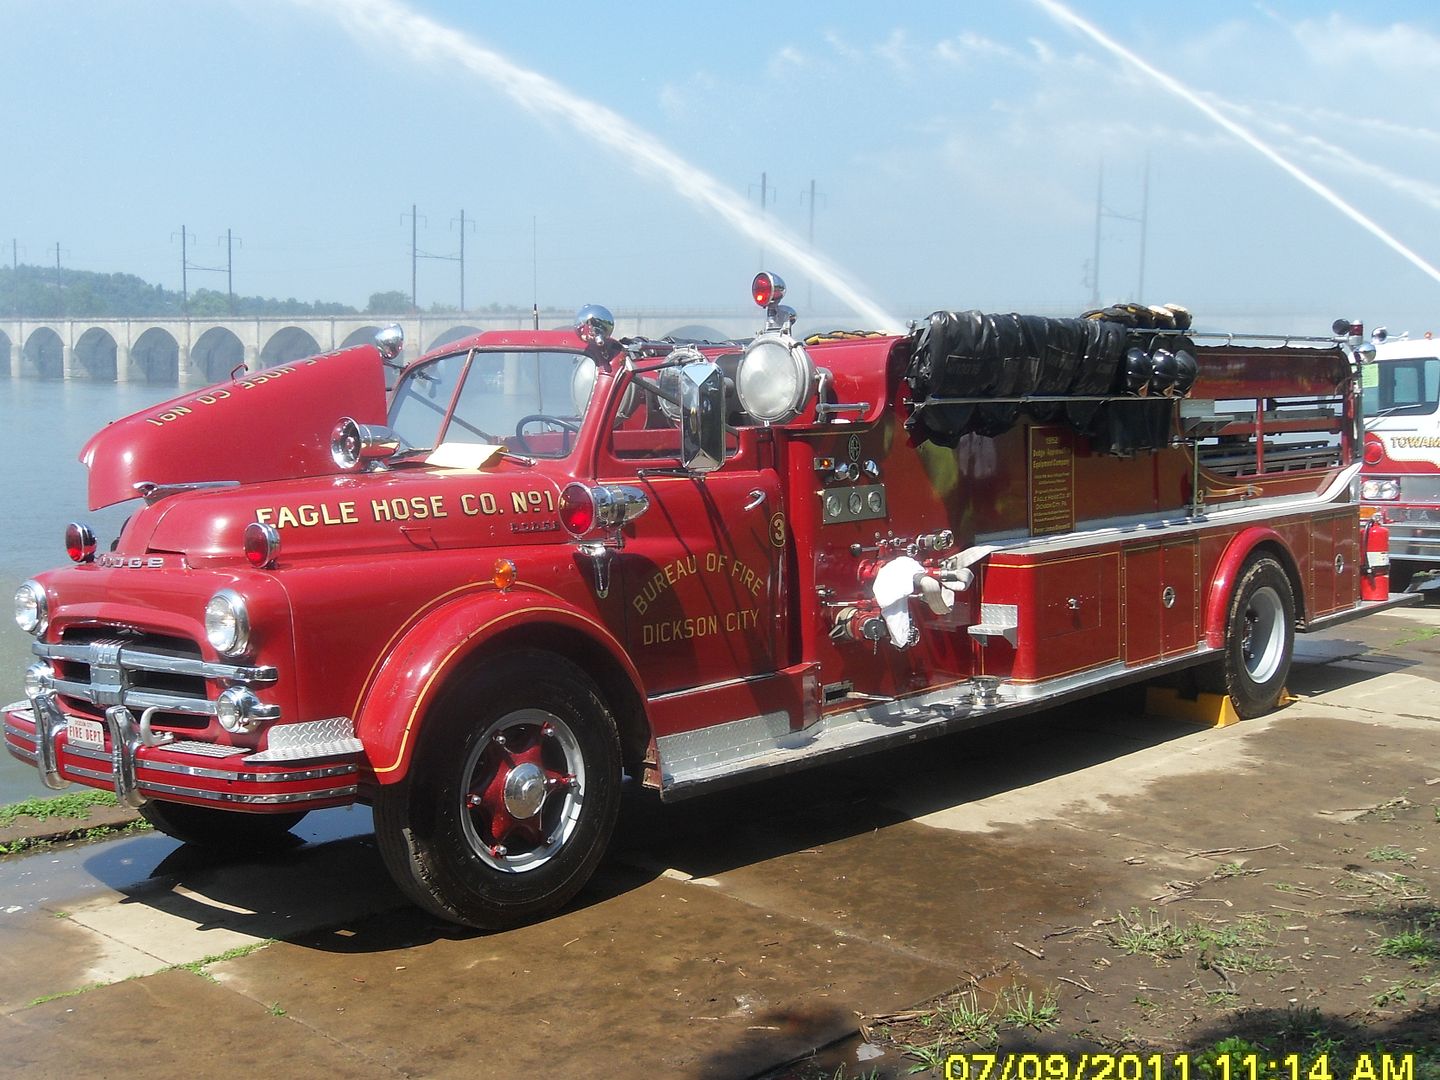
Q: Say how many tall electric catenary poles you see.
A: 10